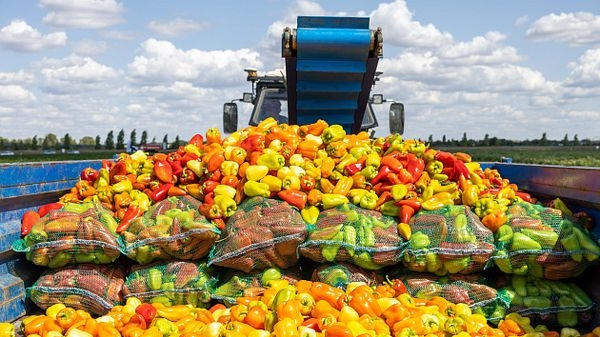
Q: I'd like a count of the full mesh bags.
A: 12